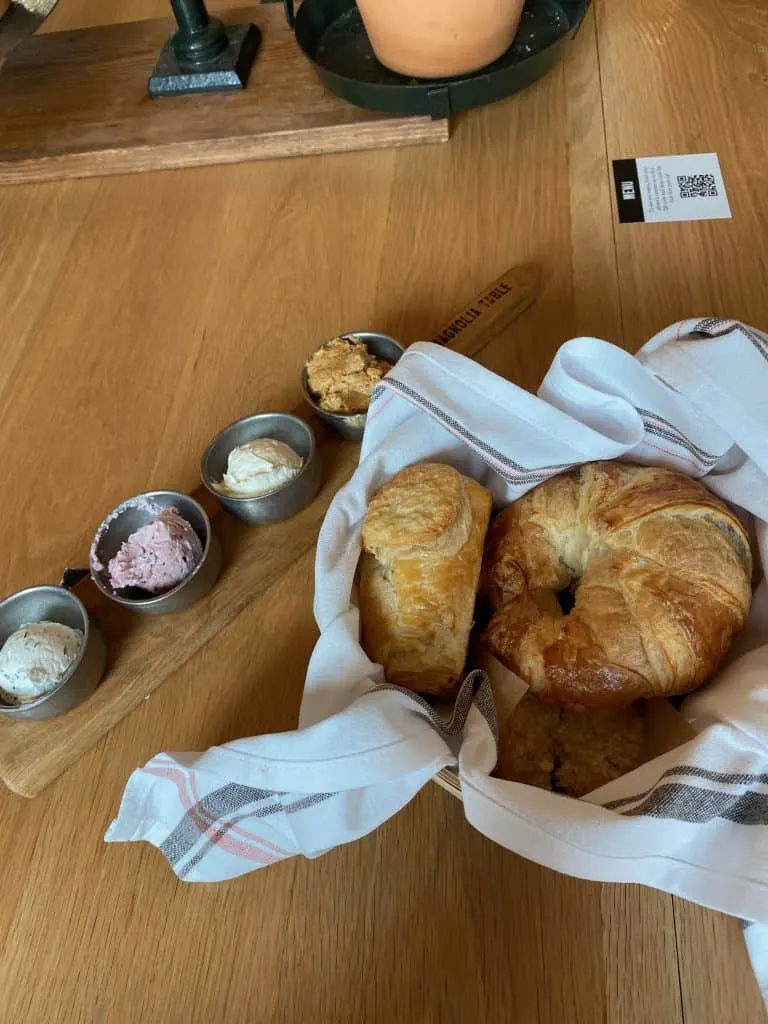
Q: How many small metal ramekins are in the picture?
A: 4